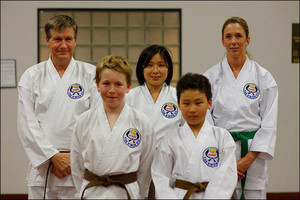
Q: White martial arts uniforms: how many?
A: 5